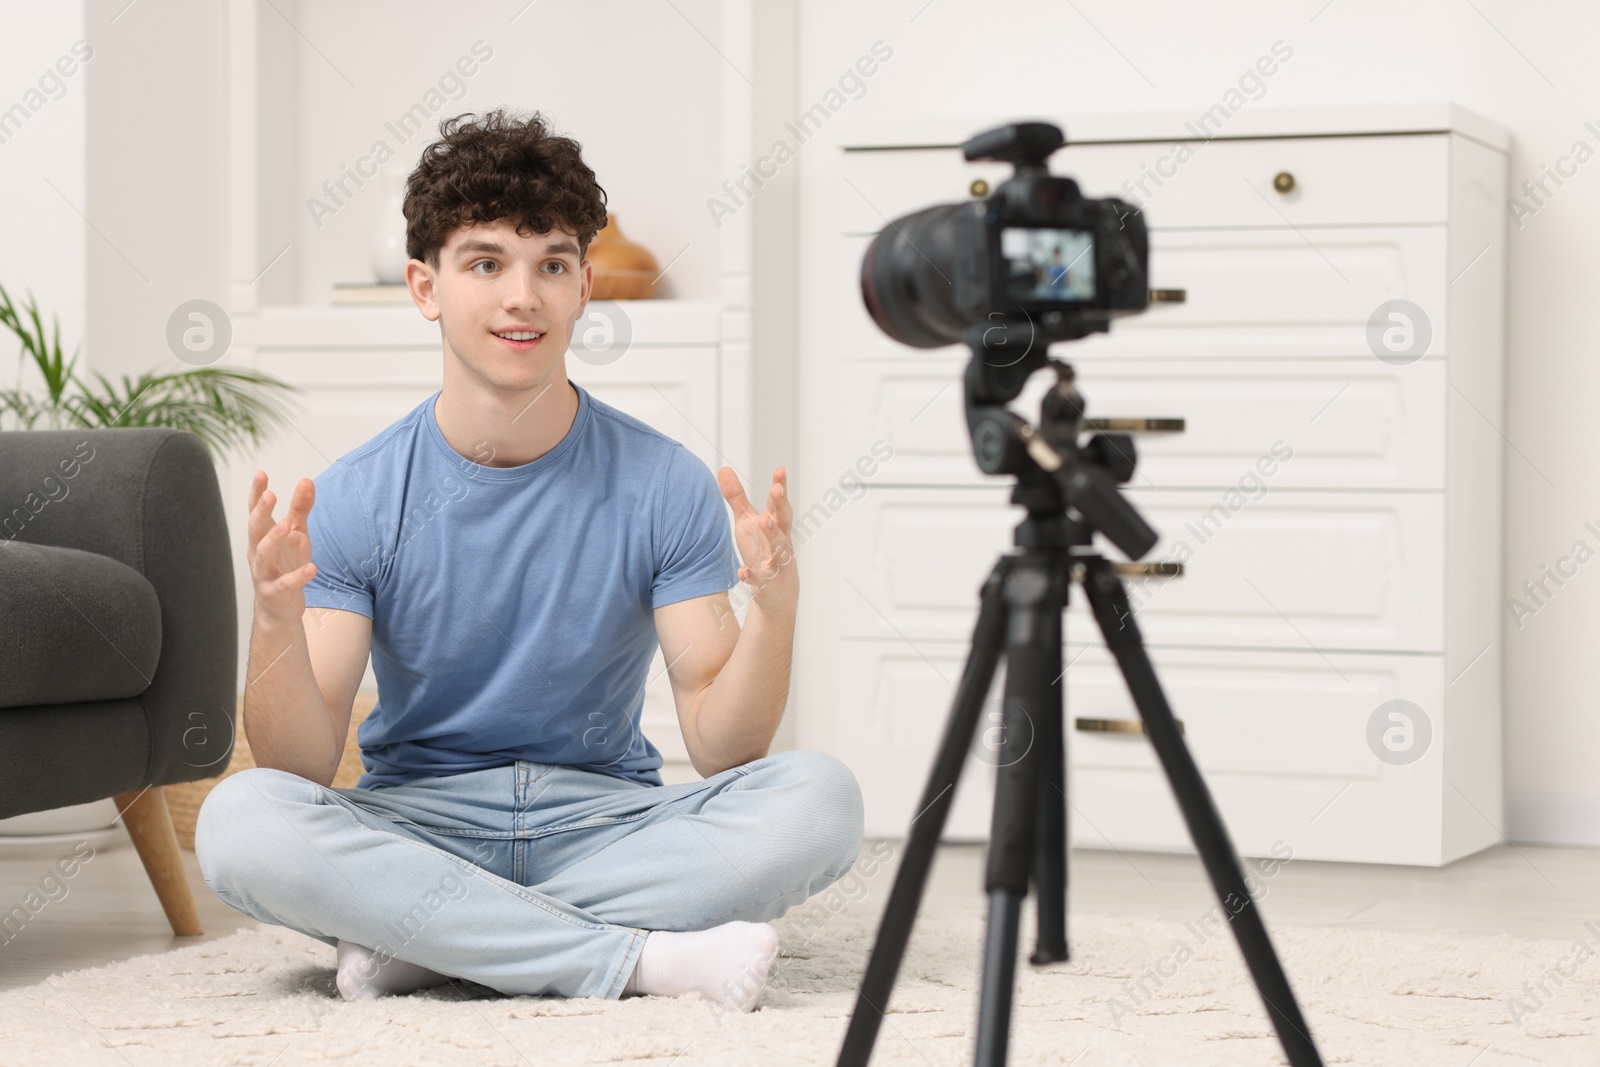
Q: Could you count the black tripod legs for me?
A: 3